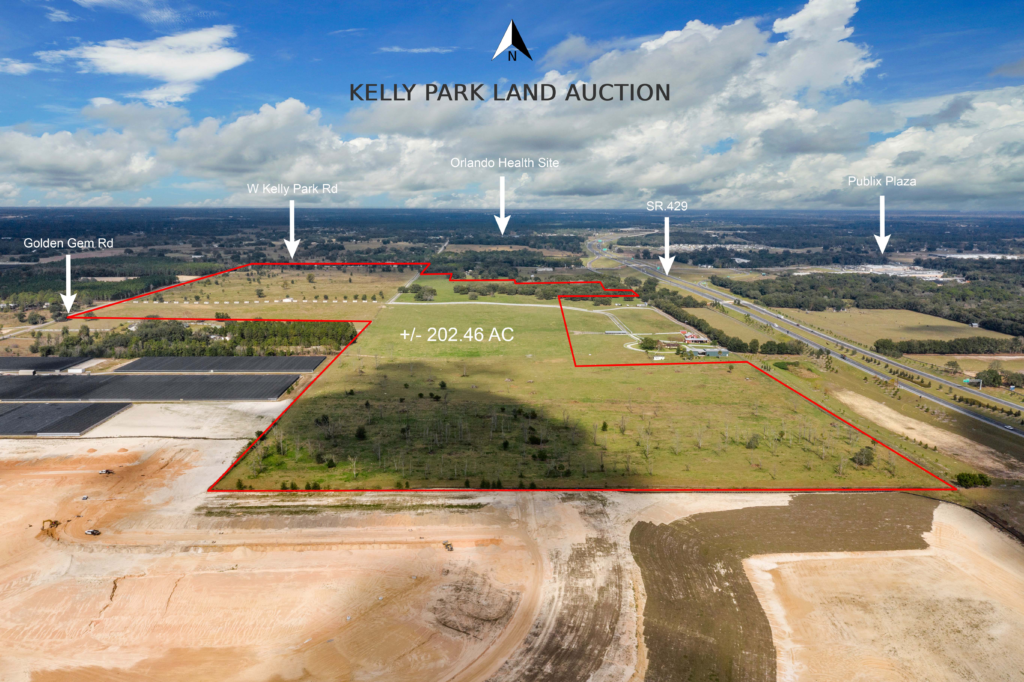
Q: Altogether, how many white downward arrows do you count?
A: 5